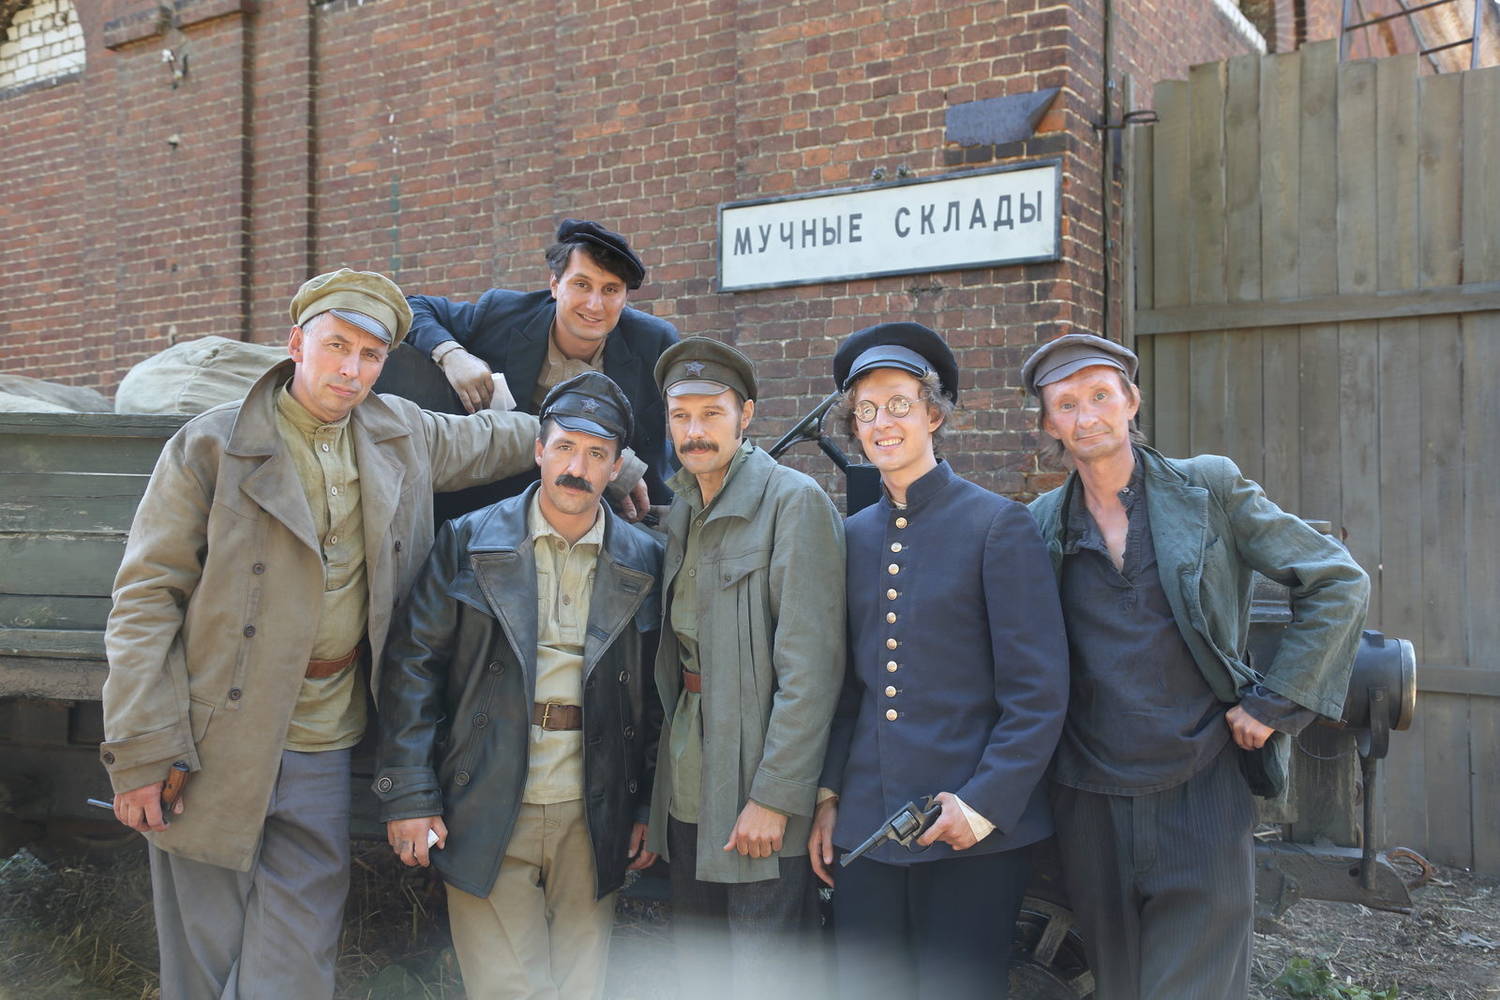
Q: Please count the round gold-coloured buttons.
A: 9